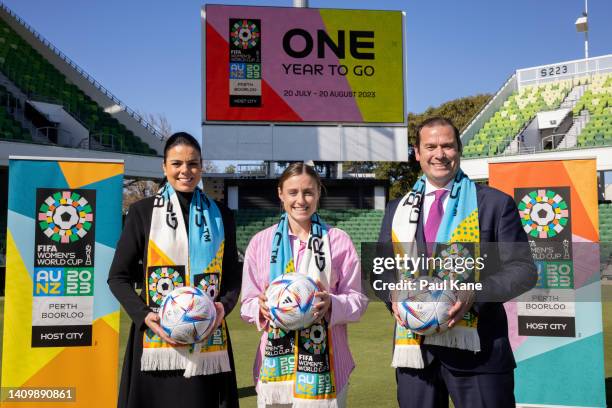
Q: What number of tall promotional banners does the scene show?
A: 2